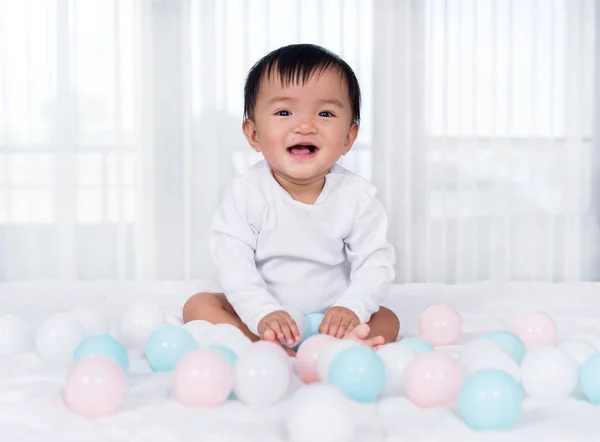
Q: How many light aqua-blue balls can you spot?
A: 9